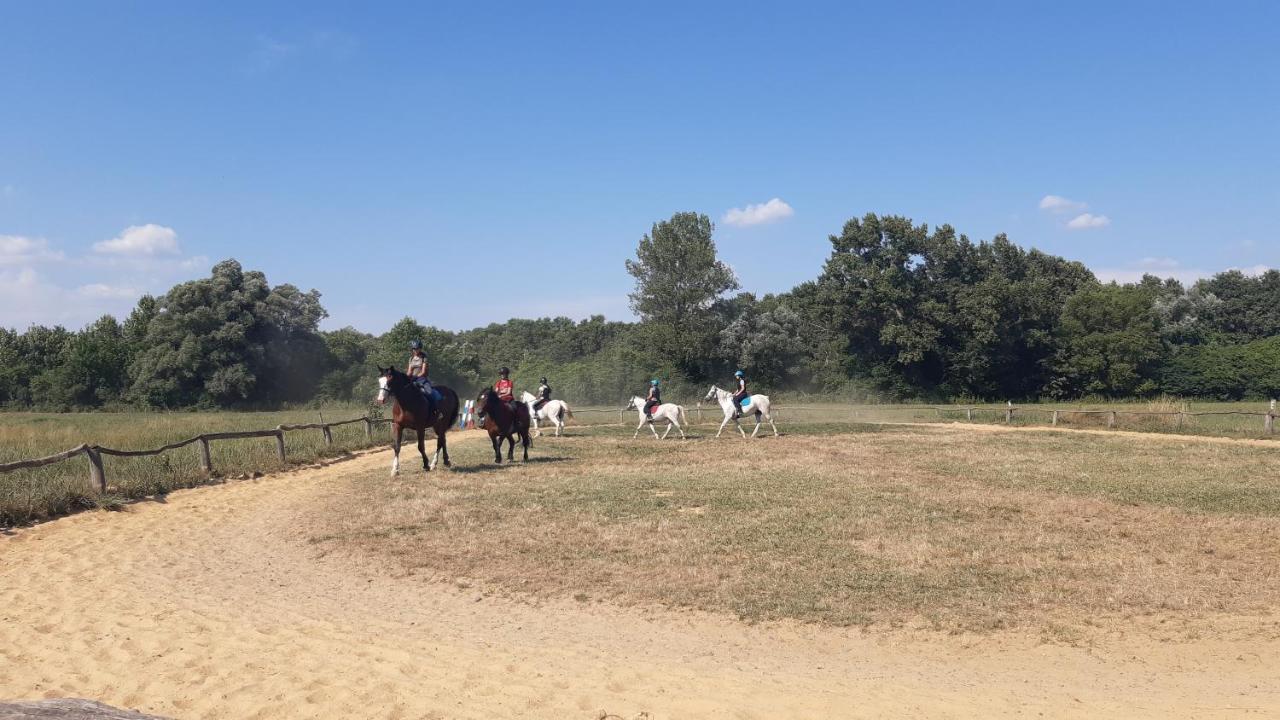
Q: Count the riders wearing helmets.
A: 5